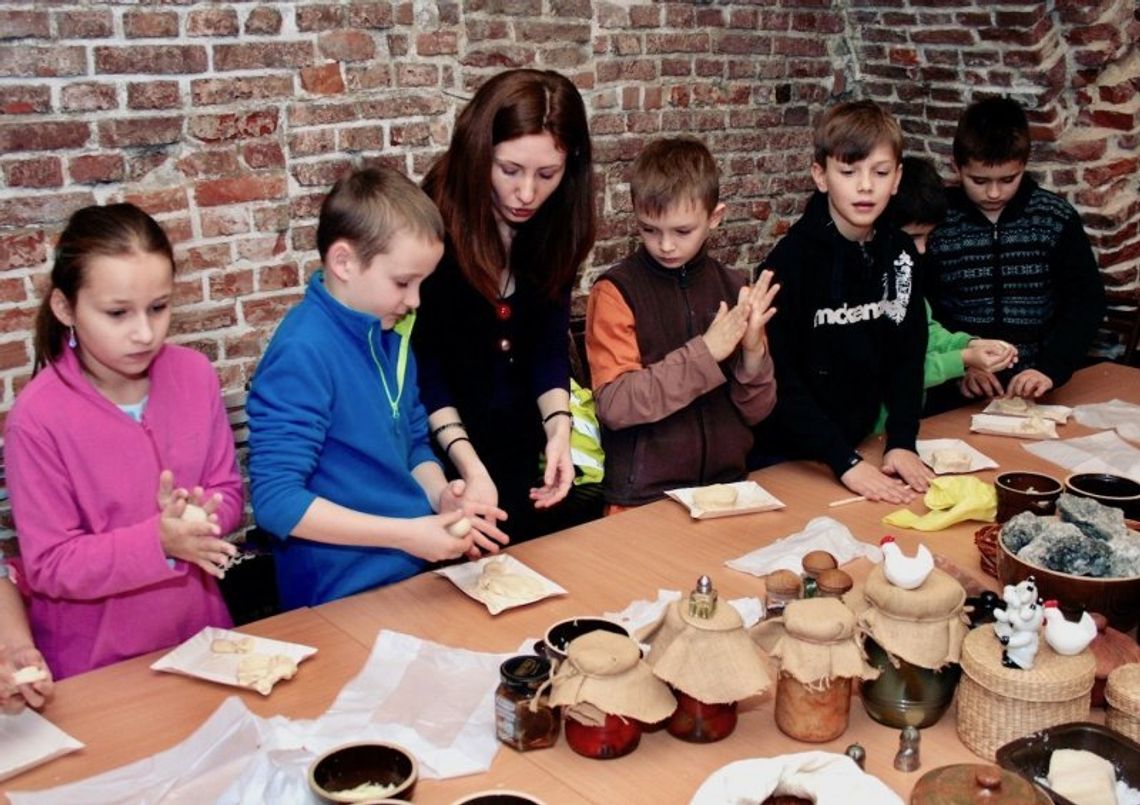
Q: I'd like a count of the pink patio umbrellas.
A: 0